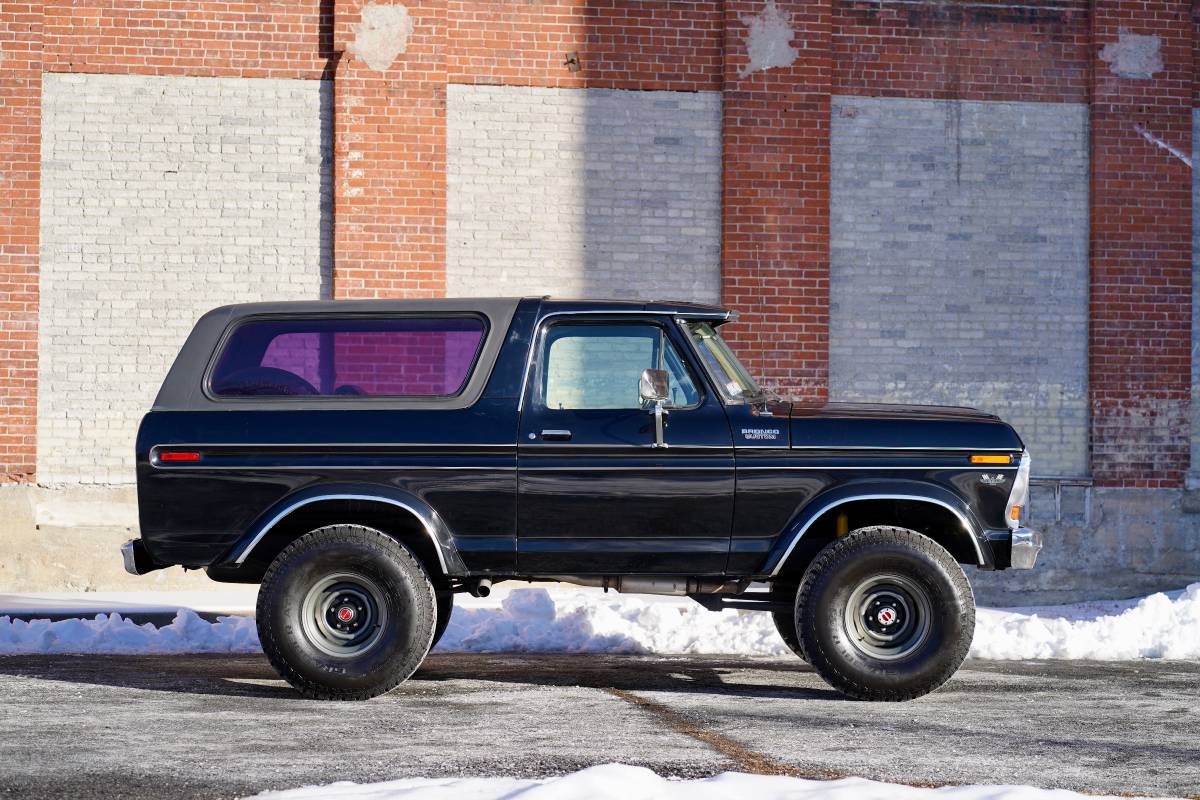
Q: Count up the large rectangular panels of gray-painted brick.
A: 3